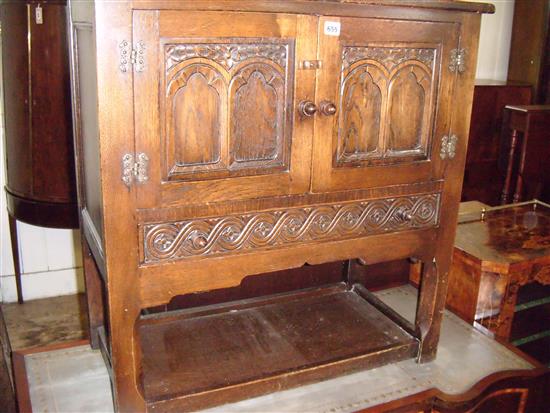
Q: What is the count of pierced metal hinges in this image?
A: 4